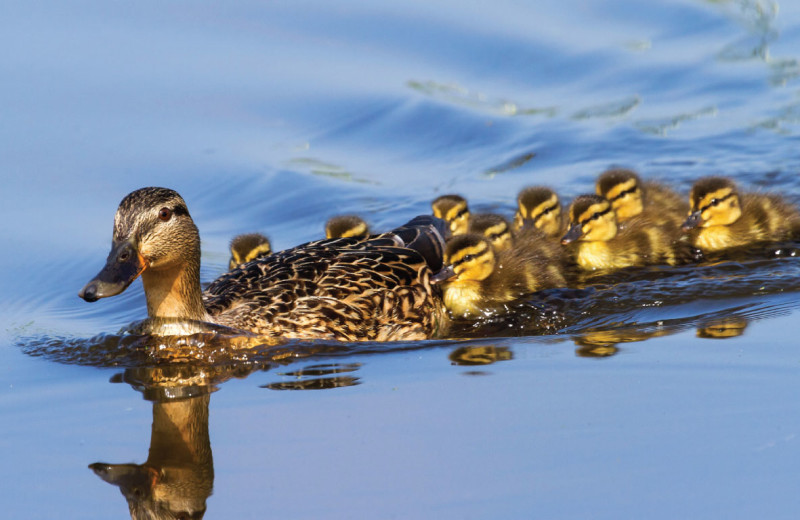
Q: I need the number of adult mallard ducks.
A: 1